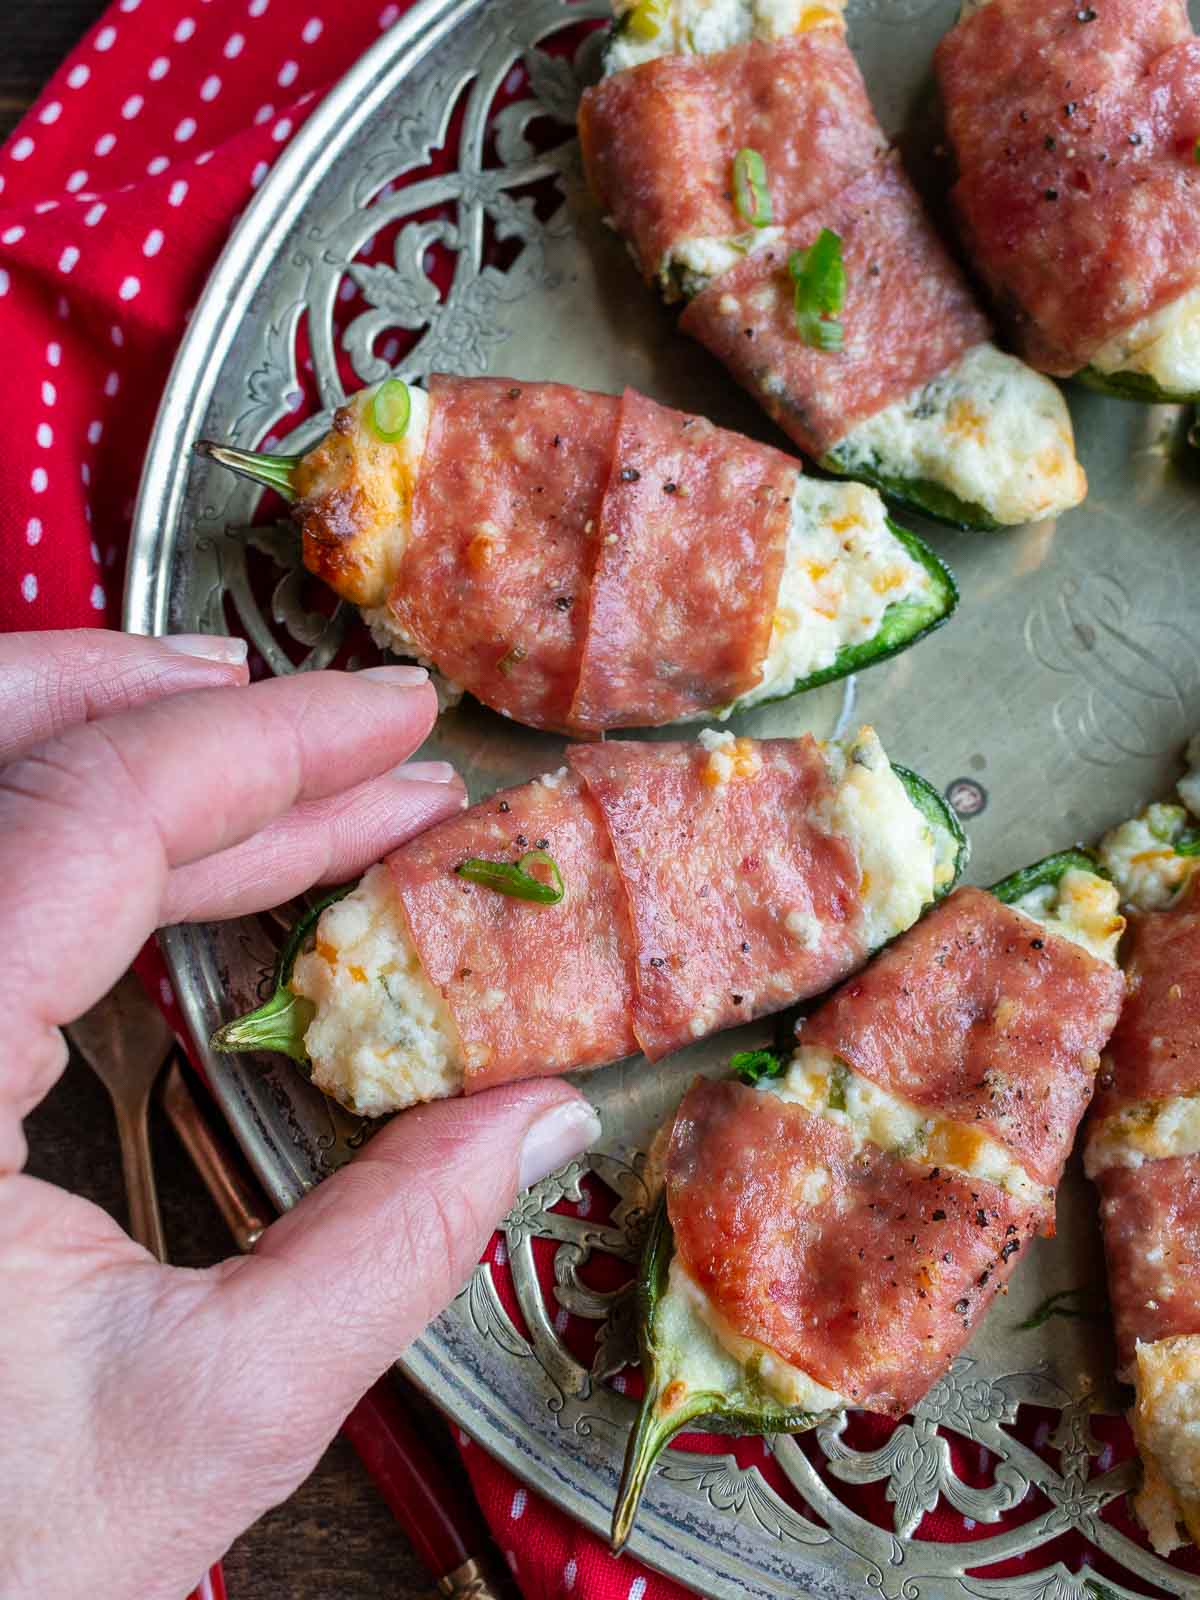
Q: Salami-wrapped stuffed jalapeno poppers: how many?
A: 6